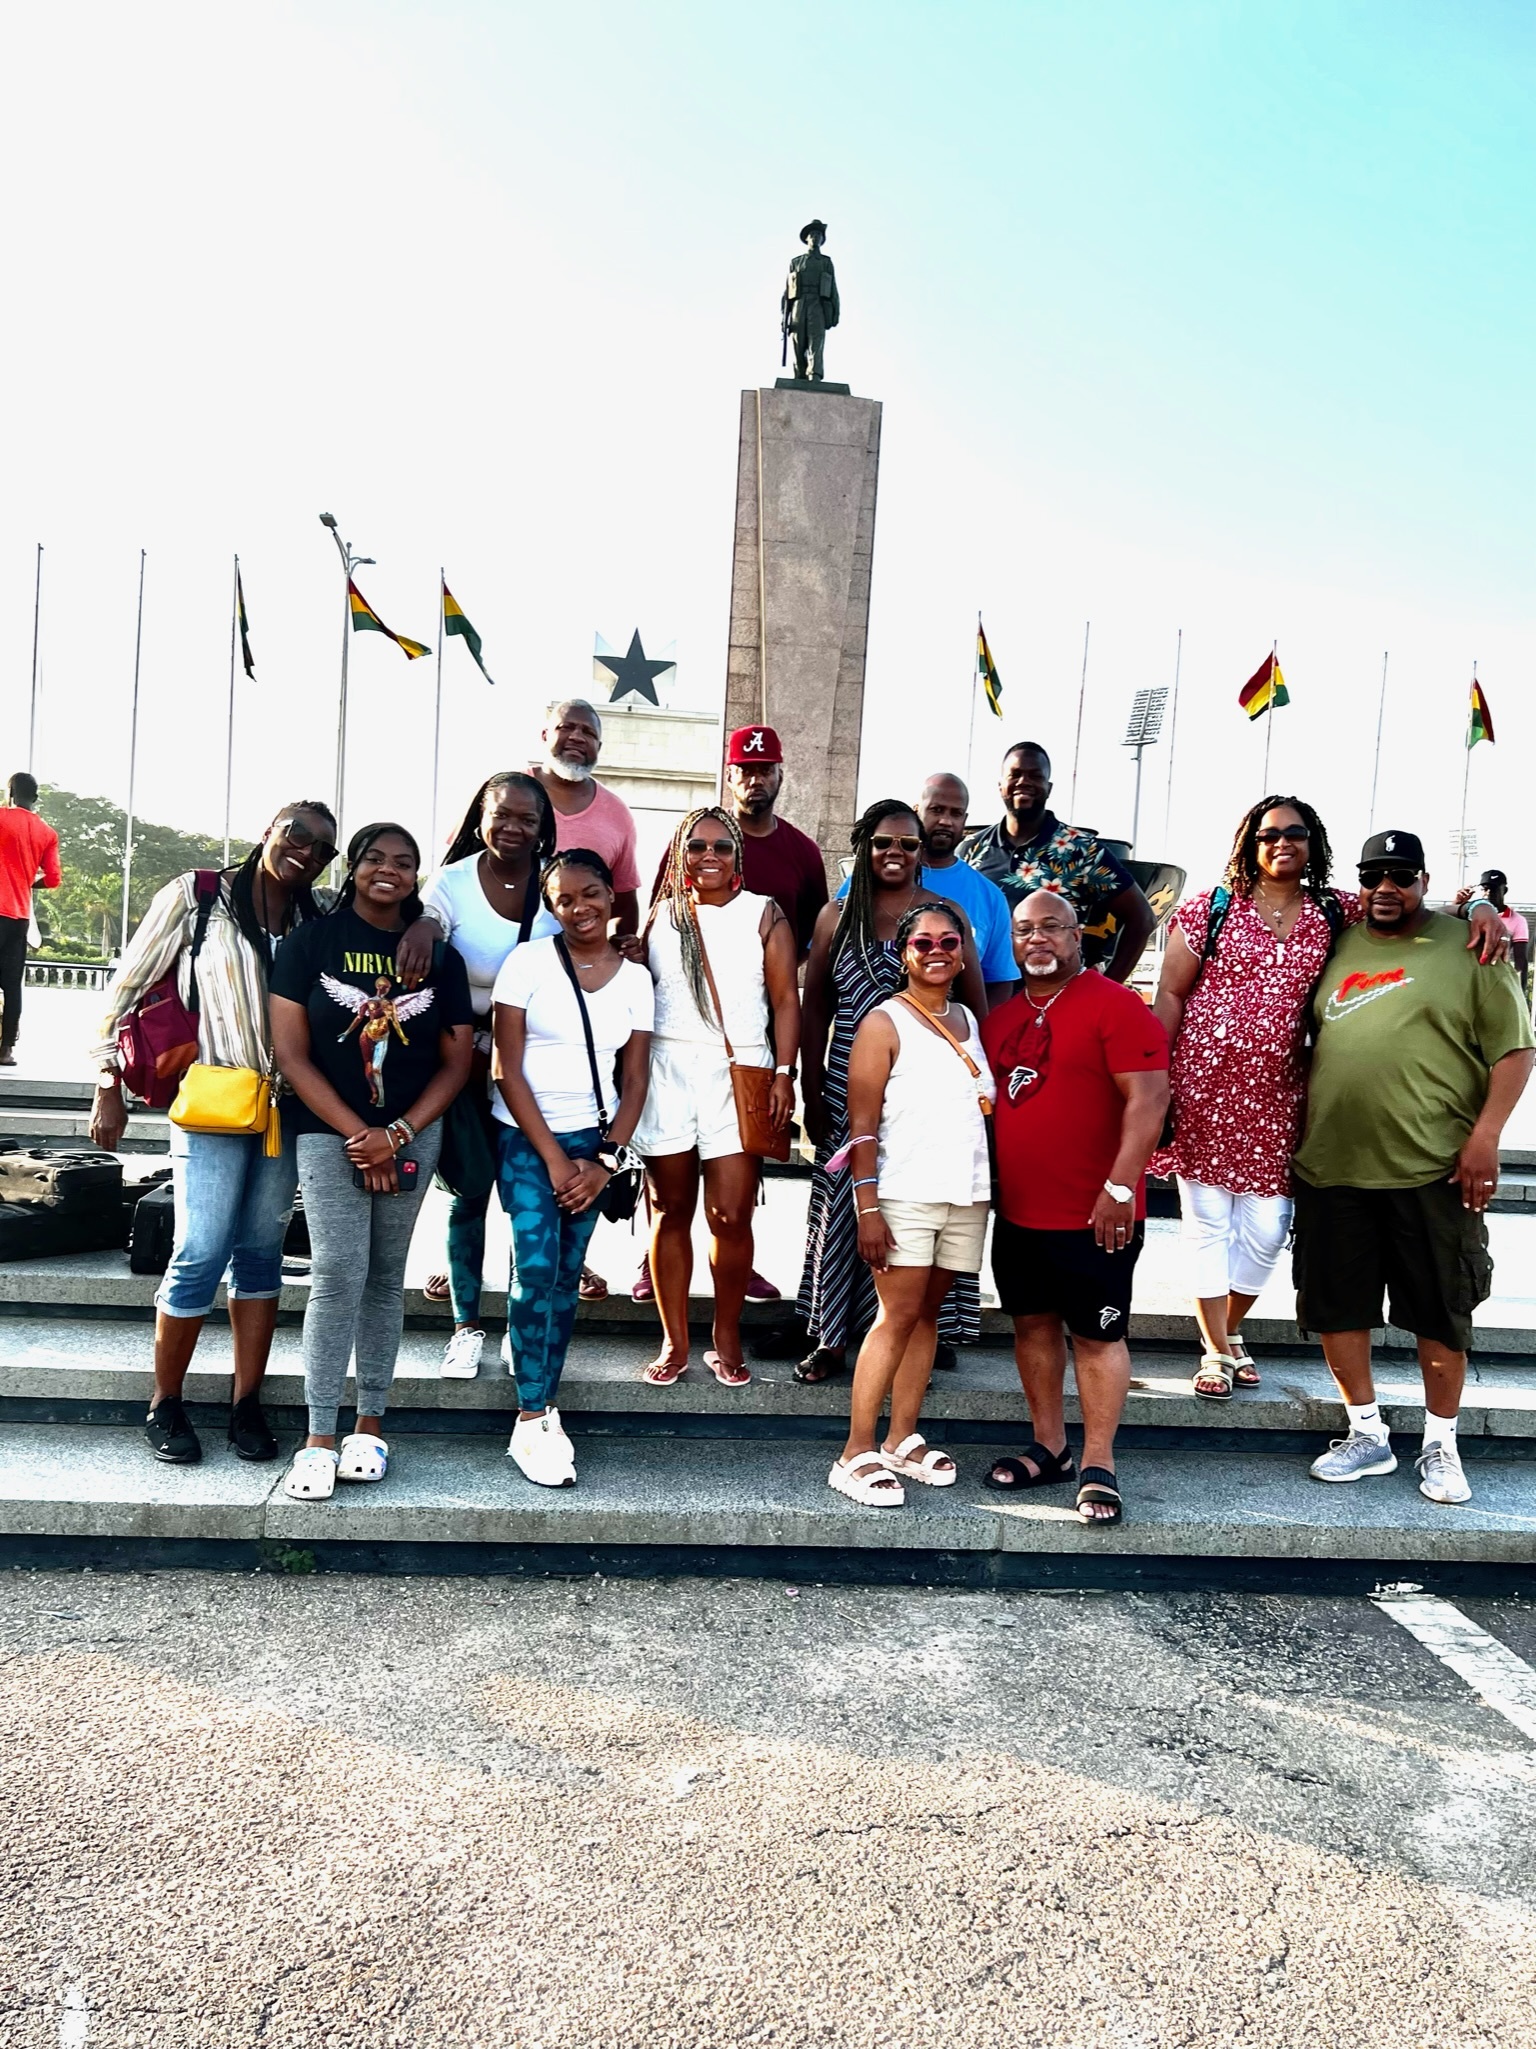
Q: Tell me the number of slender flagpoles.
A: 11